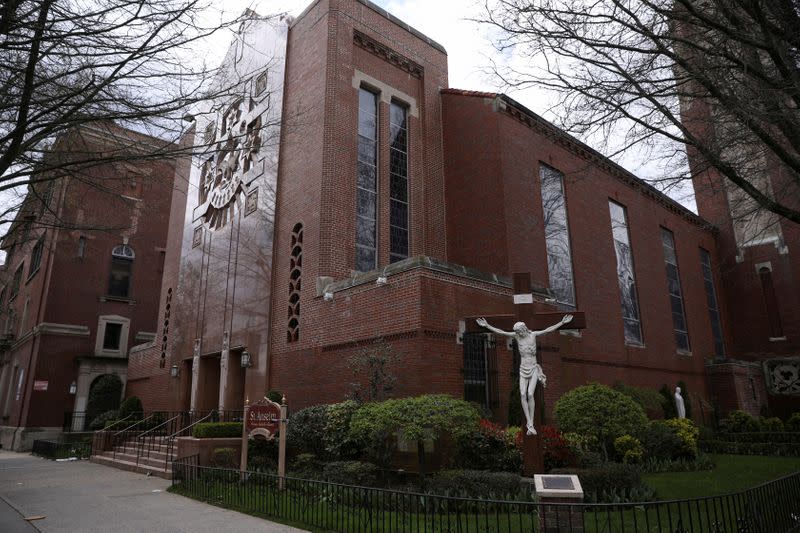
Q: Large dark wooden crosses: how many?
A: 1